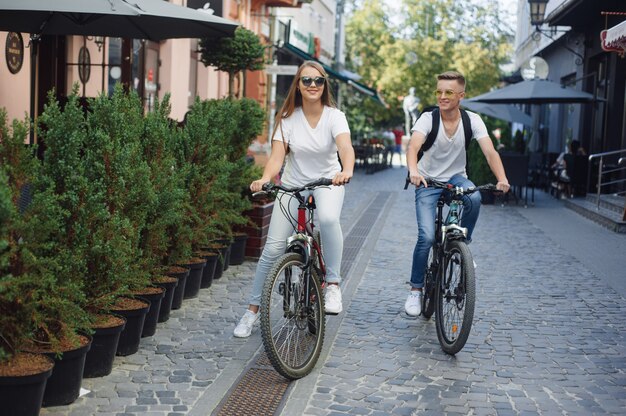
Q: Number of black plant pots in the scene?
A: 12